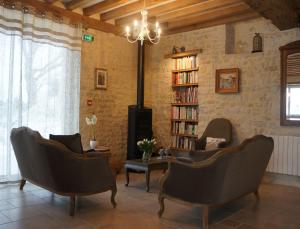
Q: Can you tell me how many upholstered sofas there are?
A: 2